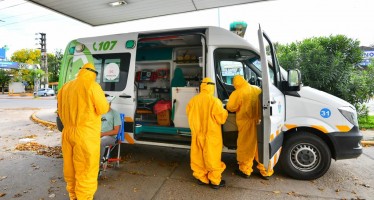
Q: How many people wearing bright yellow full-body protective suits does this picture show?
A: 3